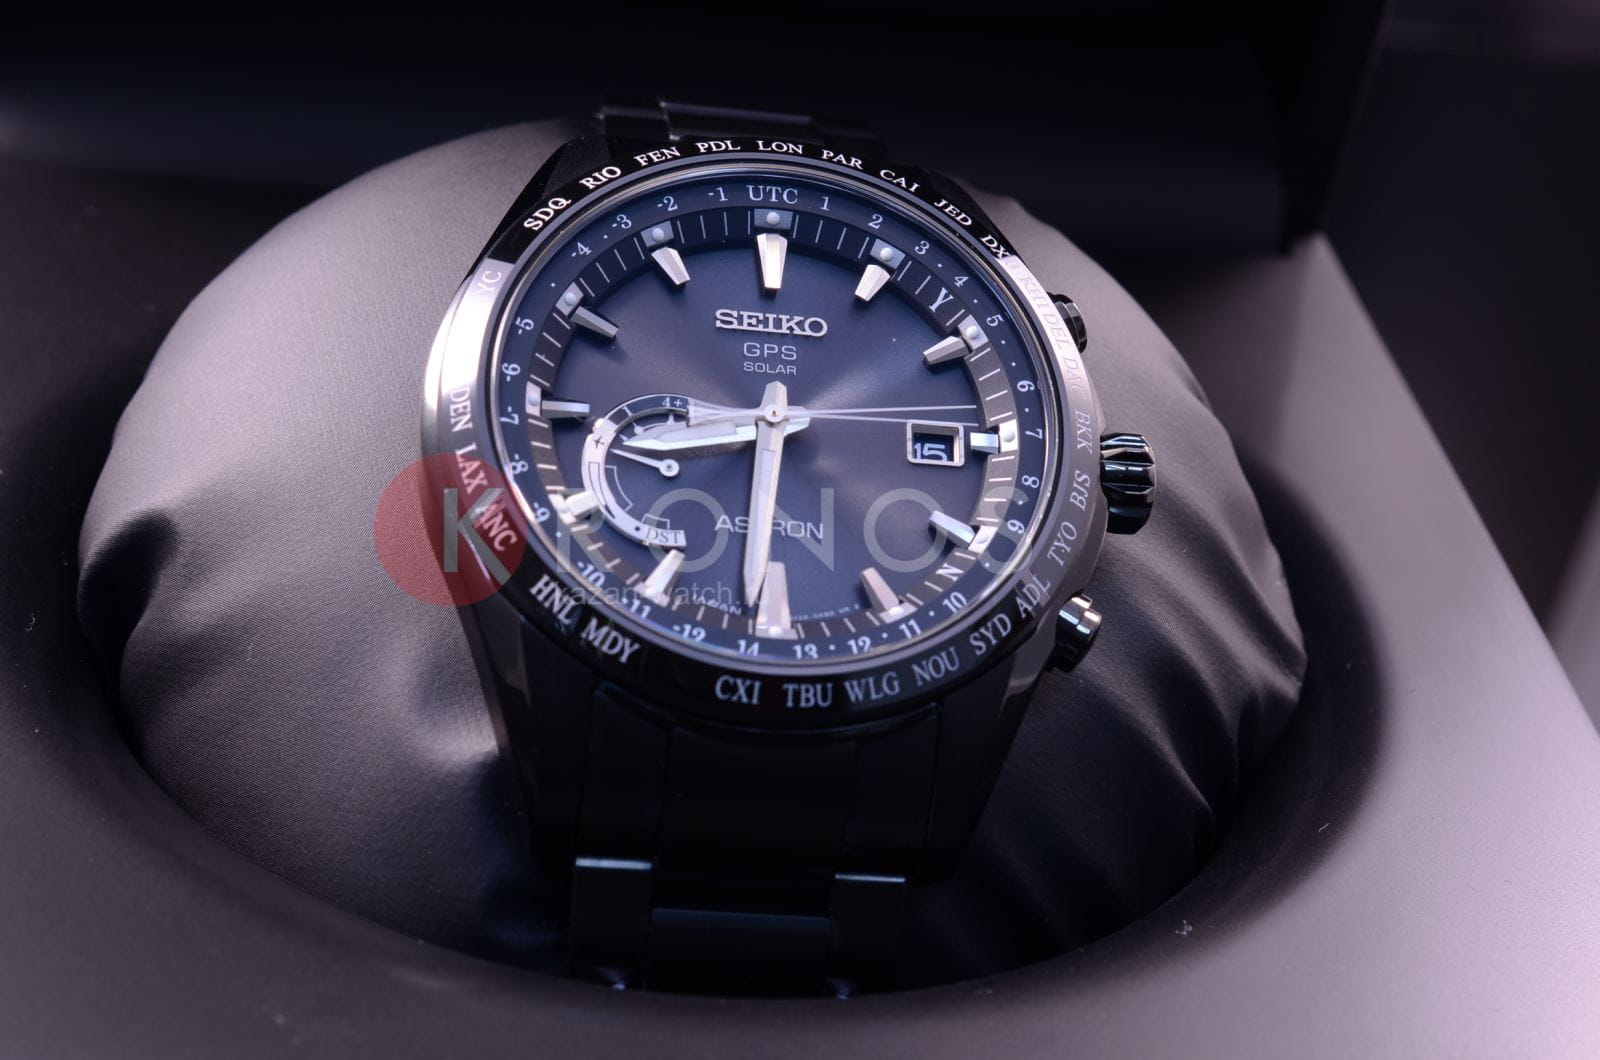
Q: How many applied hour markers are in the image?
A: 12